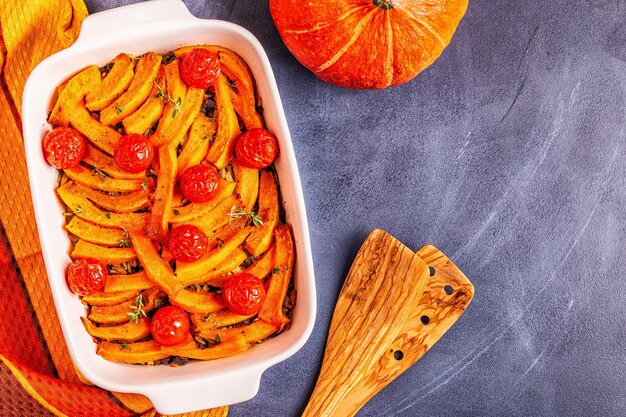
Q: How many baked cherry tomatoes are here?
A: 9